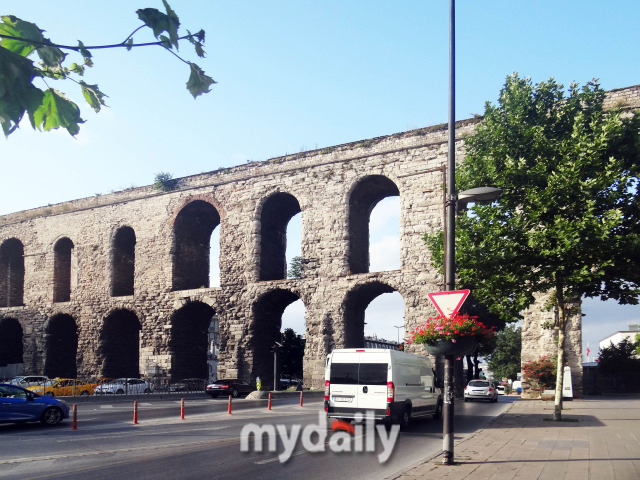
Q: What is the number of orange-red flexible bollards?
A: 6